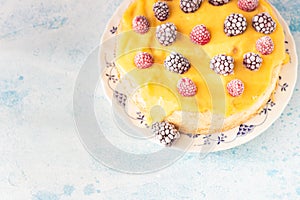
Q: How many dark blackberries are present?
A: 10